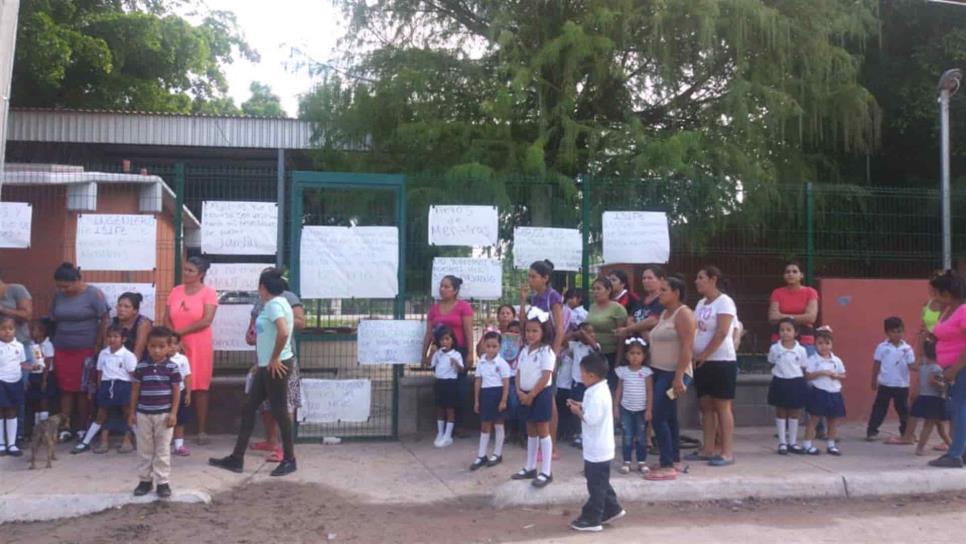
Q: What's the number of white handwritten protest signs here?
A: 13